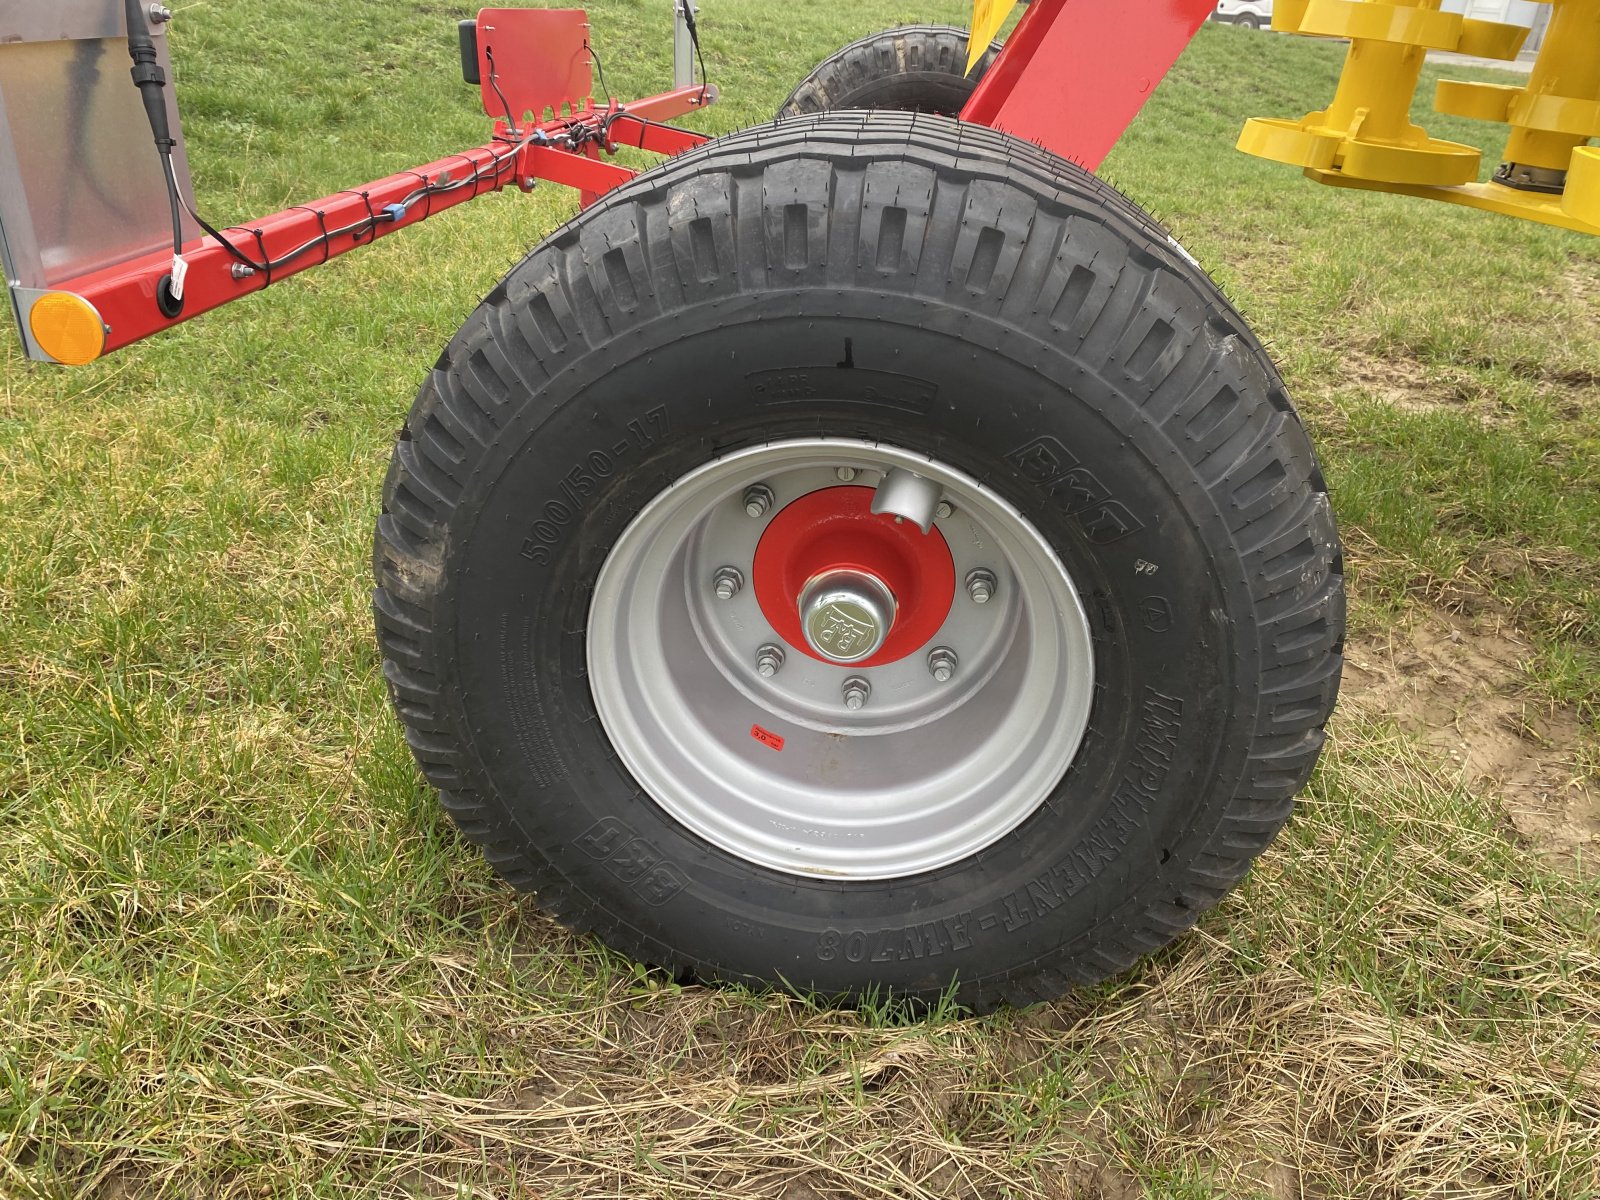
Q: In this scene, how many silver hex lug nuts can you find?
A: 8